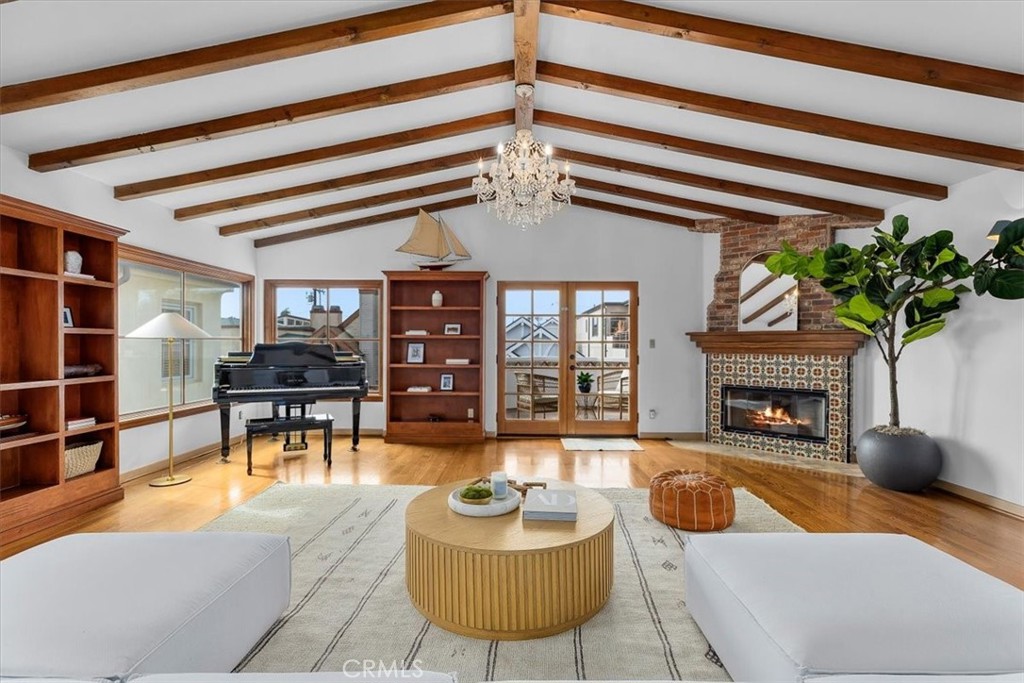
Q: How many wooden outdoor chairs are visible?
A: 2